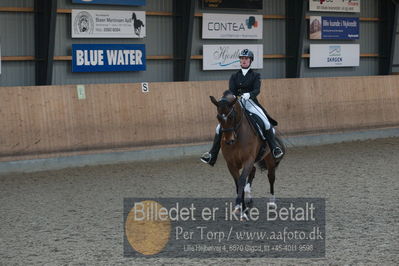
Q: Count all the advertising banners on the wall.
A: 9